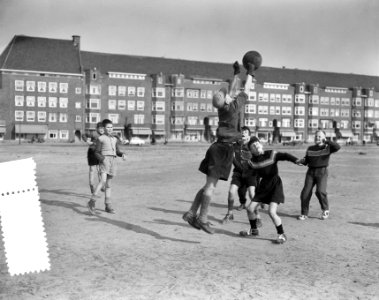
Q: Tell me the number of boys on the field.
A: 6